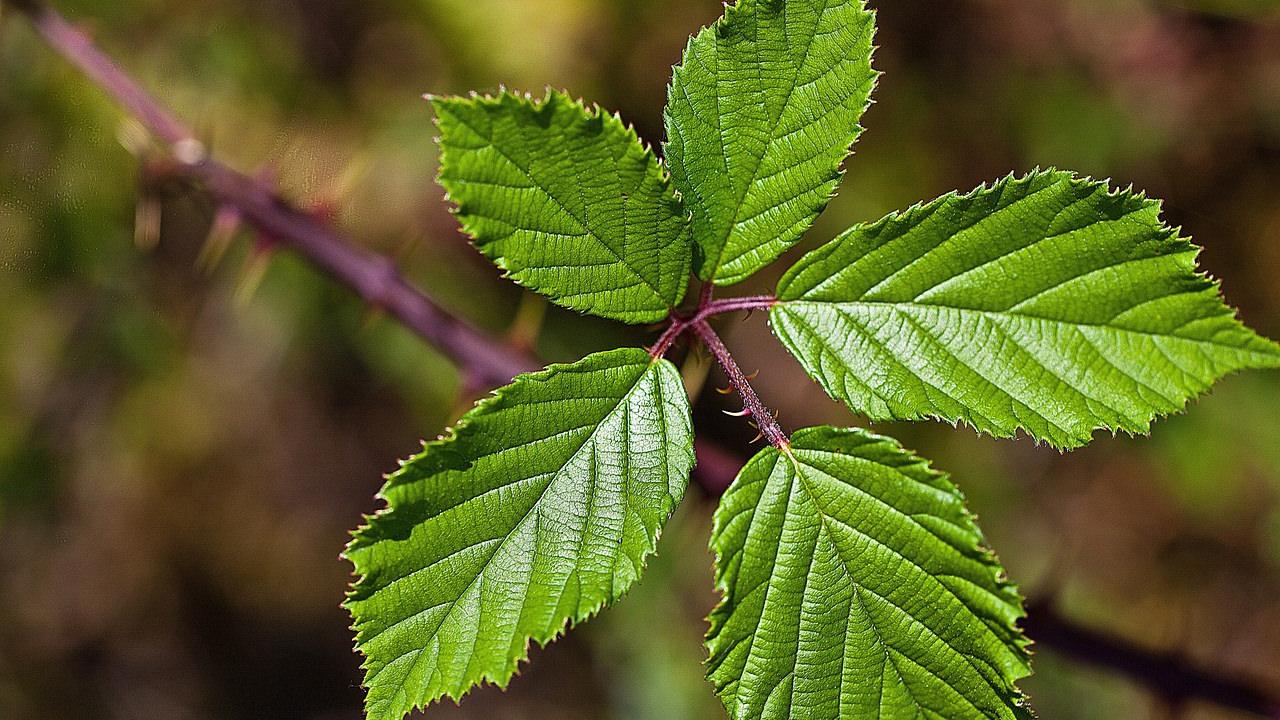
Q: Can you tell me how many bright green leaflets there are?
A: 5